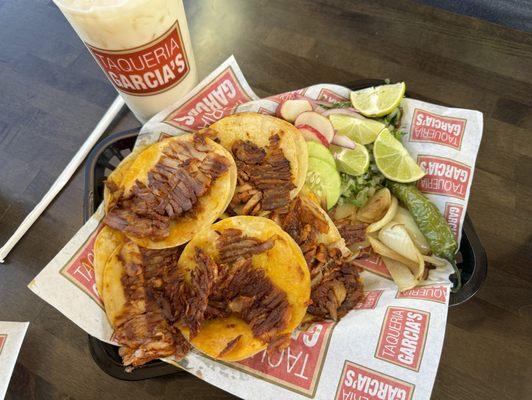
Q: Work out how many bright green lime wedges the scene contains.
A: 4